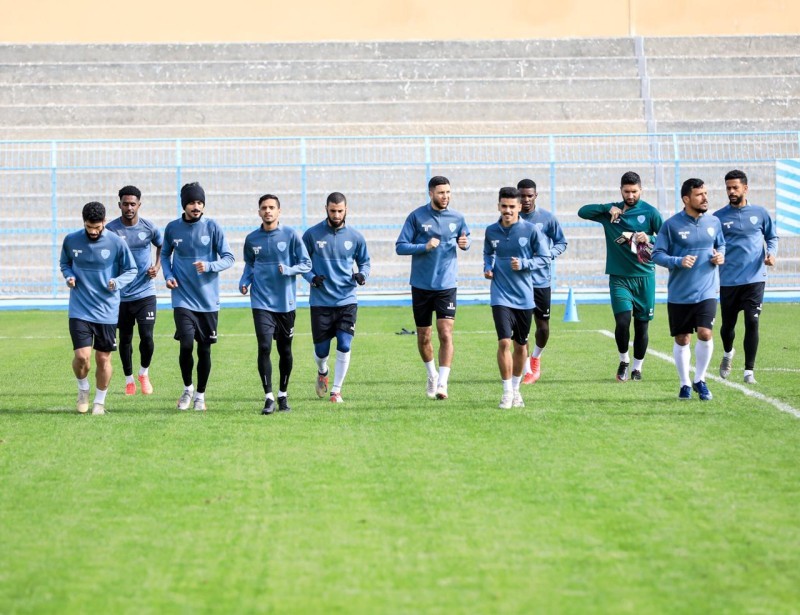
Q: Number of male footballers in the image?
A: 11